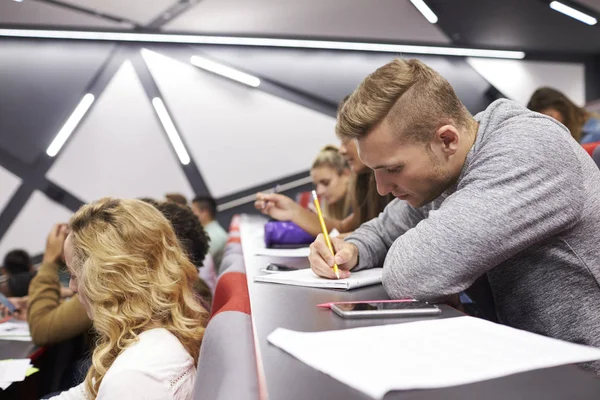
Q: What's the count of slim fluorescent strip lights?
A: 6